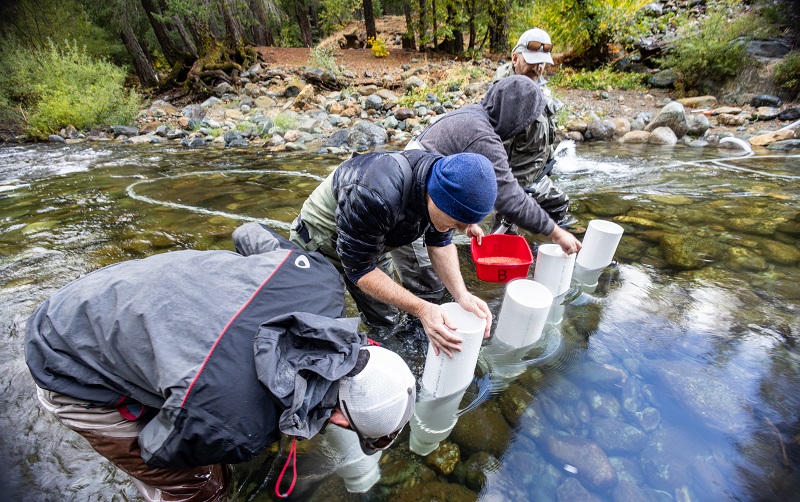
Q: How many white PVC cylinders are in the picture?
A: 5